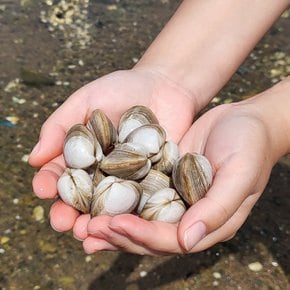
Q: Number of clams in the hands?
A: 12